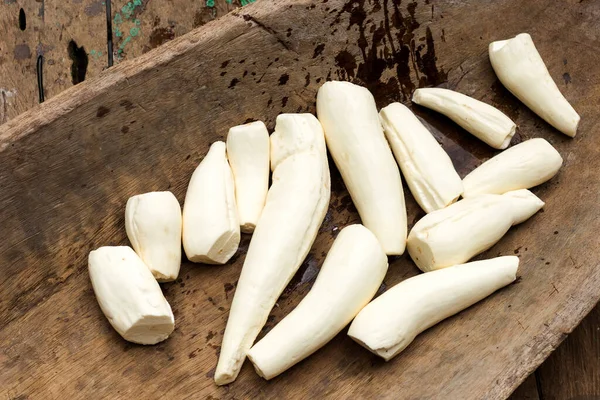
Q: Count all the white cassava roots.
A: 13